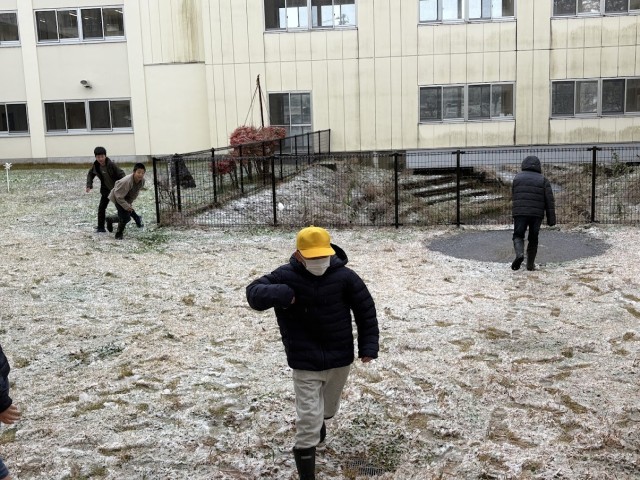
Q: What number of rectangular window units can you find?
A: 10